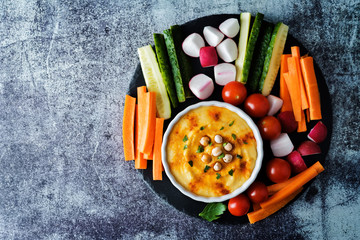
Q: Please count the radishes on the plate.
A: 13